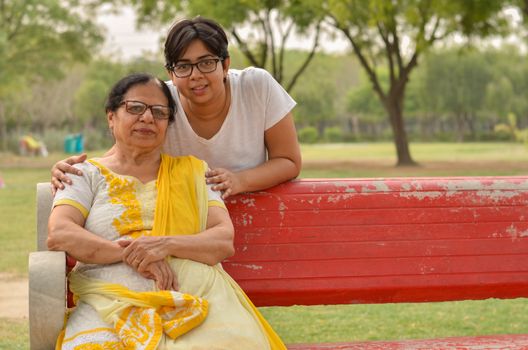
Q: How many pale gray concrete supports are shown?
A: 1